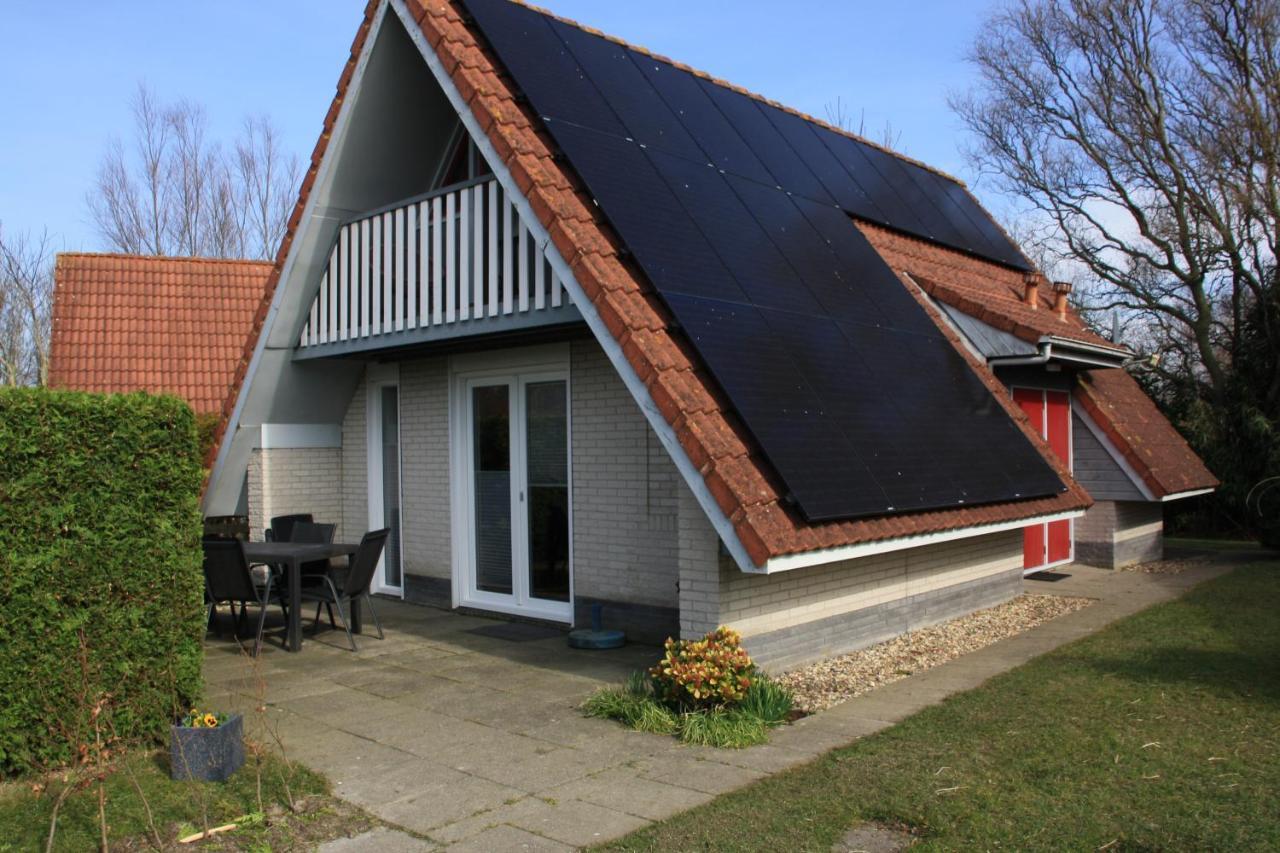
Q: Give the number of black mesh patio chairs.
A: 4